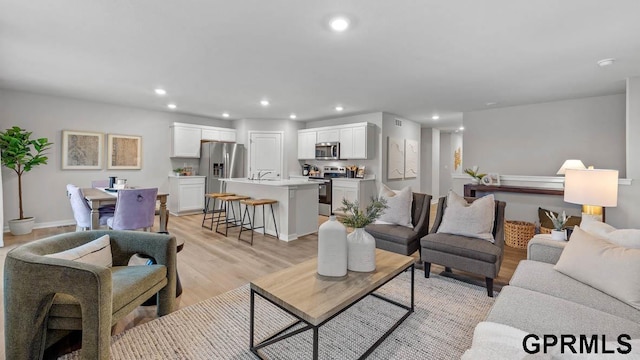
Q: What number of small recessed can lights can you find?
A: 9